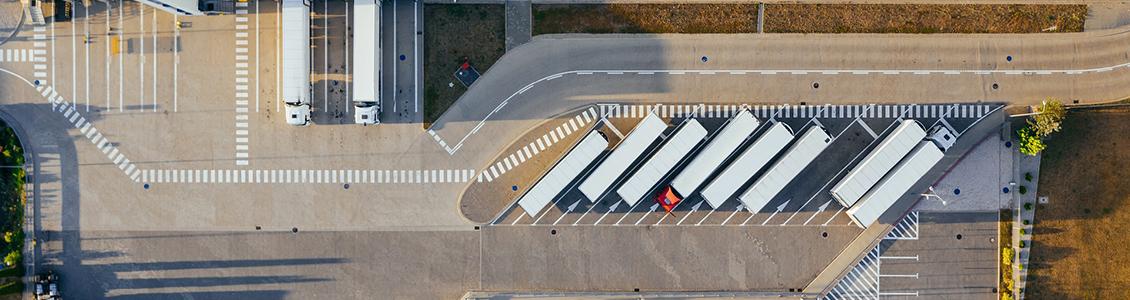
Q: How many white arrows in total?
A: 7